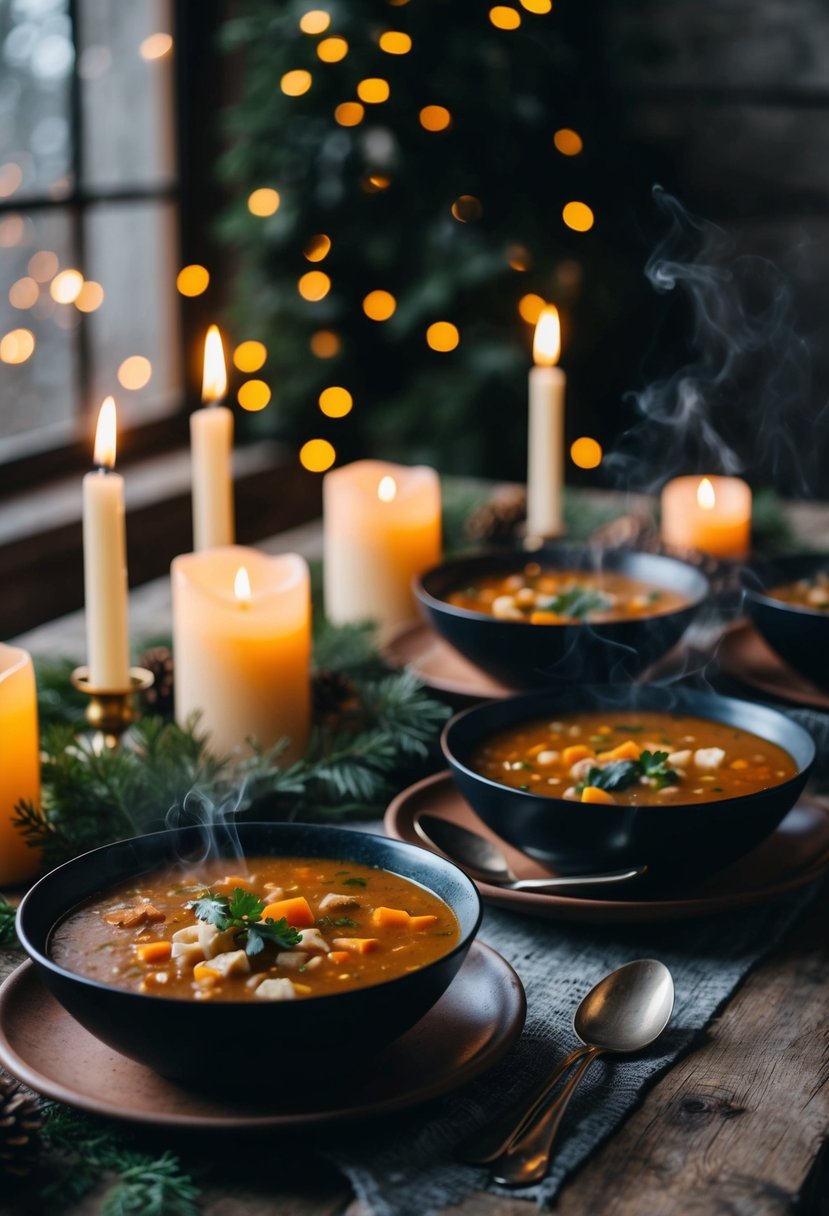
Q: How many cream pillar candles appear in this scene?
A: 4